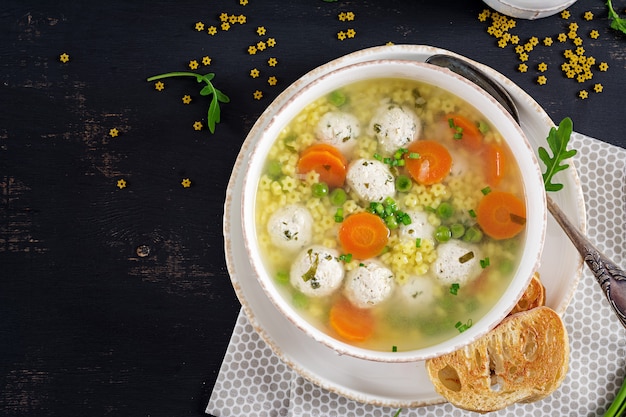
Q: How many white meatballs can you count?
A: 9